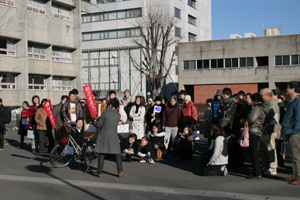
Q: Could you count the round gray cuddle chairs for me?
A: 0